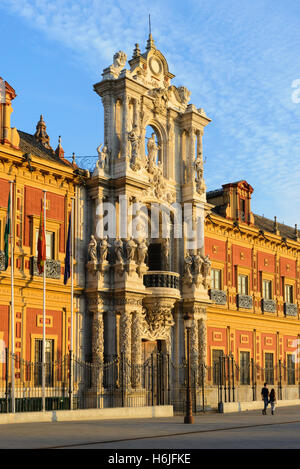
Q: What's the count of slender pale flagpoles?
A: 3